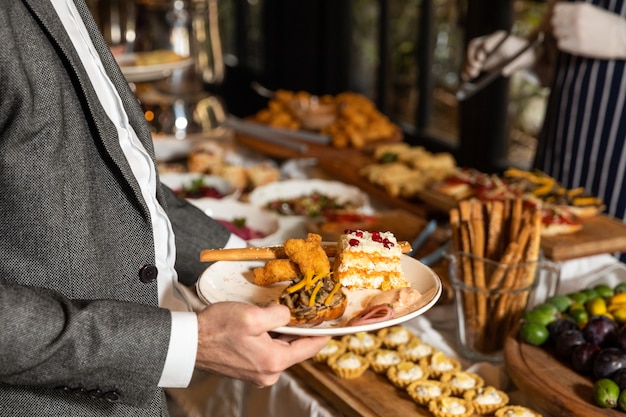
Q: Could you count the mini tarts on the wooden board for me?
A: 13